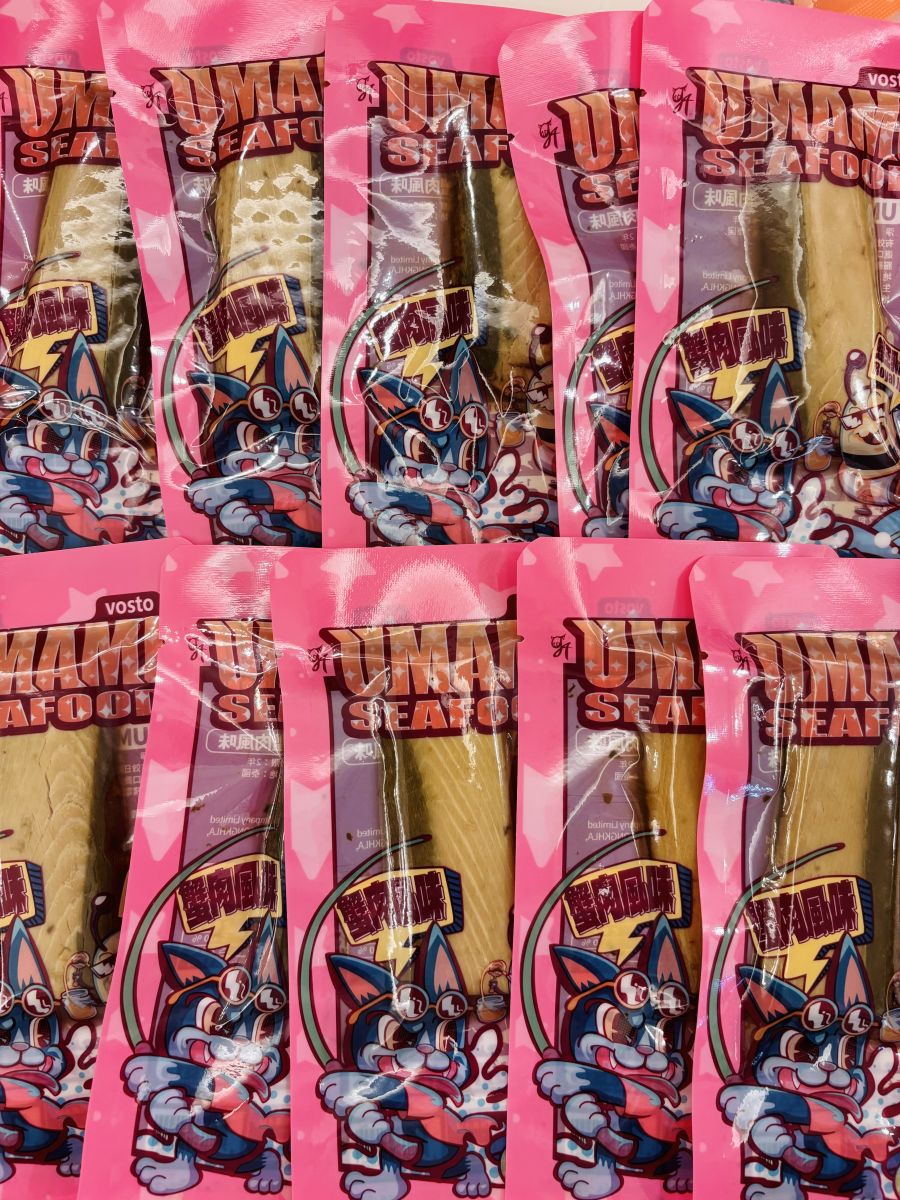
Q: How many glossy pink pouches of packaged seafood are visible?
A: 10